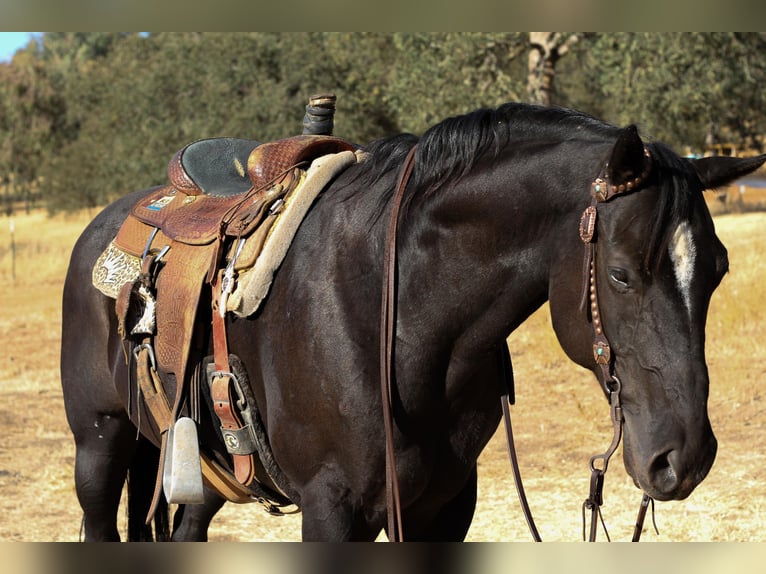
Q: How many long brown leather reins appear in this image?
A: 2